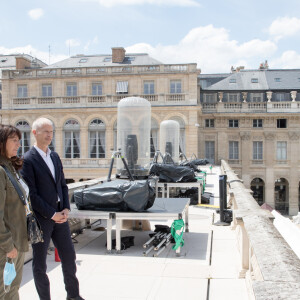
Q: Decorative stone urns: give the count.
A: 4